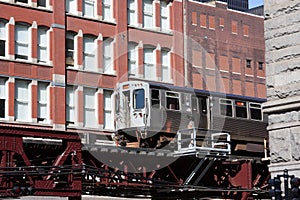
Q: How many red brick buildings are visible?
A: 2